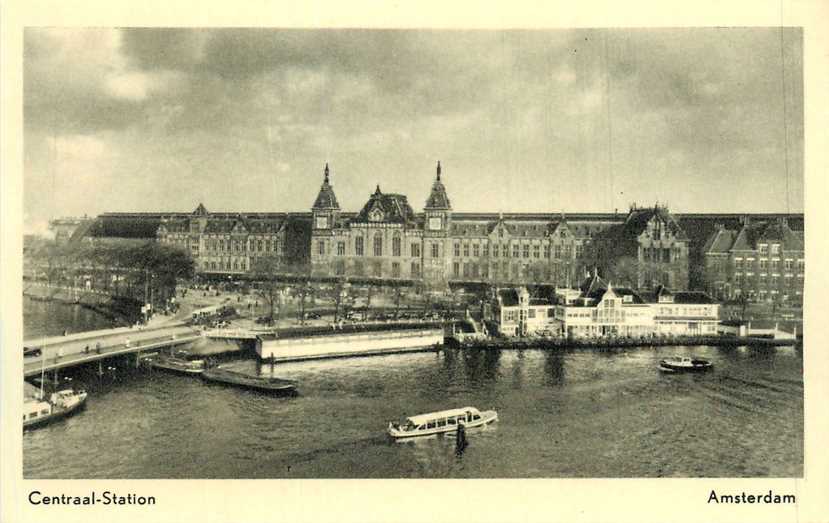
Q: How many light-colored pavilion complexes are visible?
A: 1